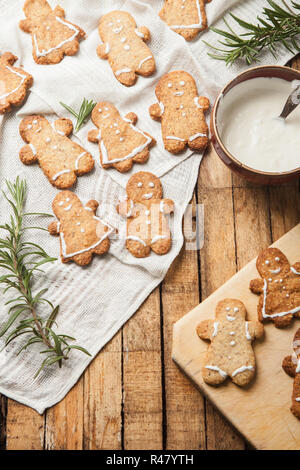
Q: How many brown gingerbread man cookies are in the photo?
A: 12